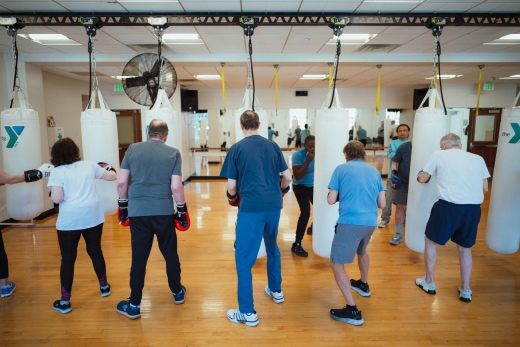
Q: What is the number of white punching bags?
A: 7